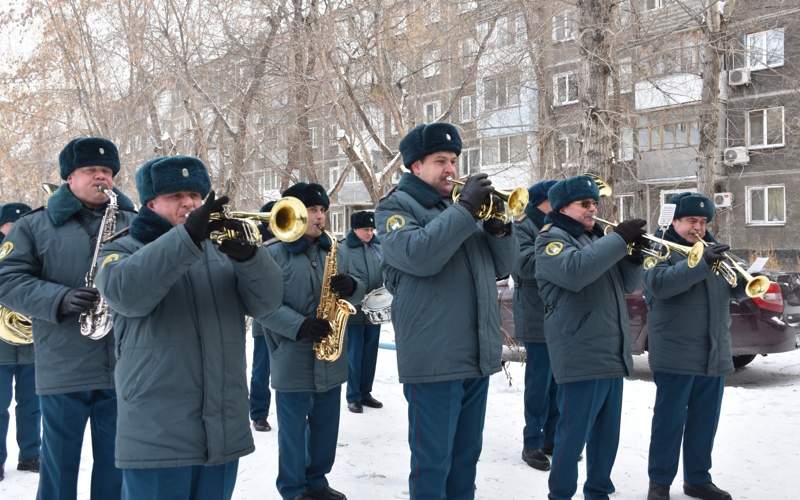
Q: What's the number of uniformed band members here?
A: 10